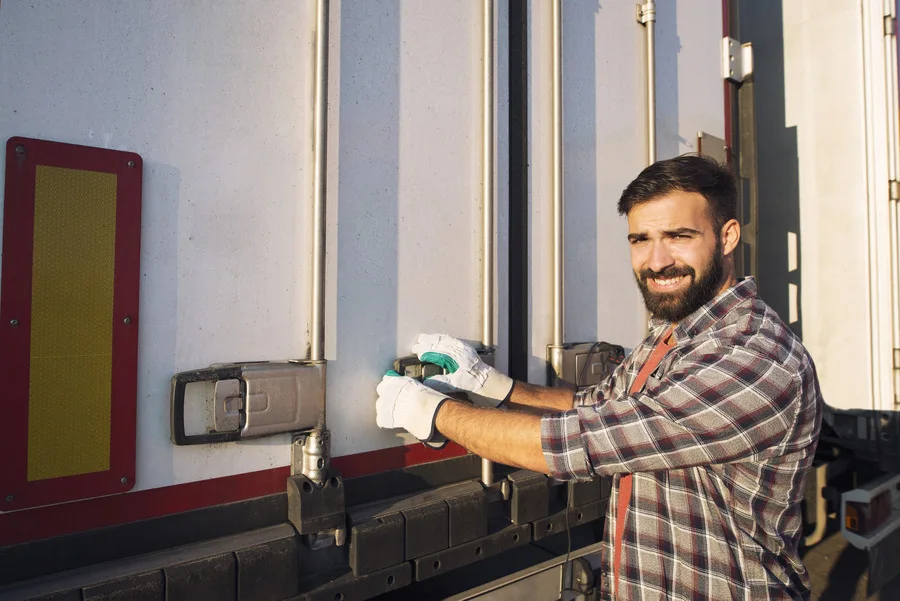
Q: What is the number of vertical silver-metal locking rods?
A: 4